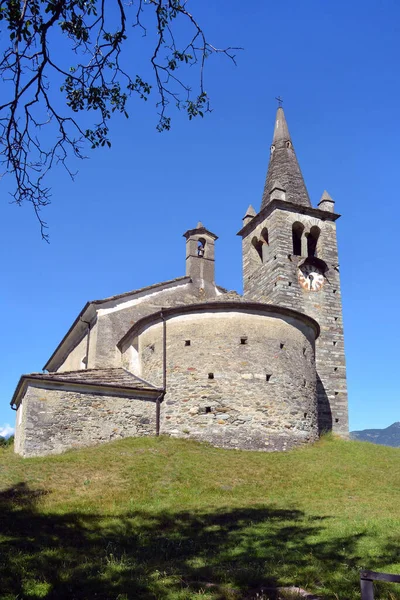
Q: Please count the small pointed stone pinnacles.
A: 3